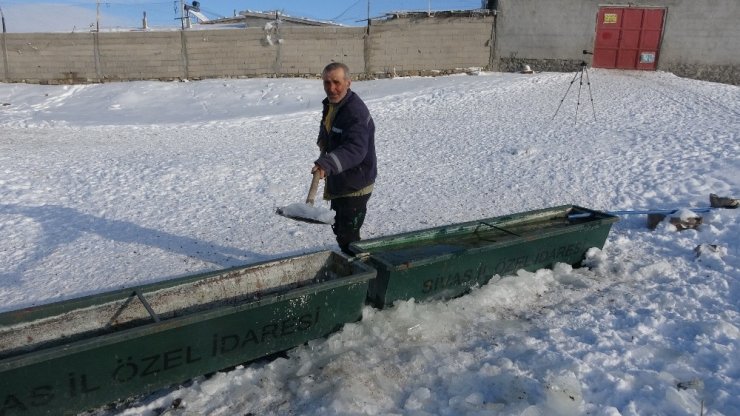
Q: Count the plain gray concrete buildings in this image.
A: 1